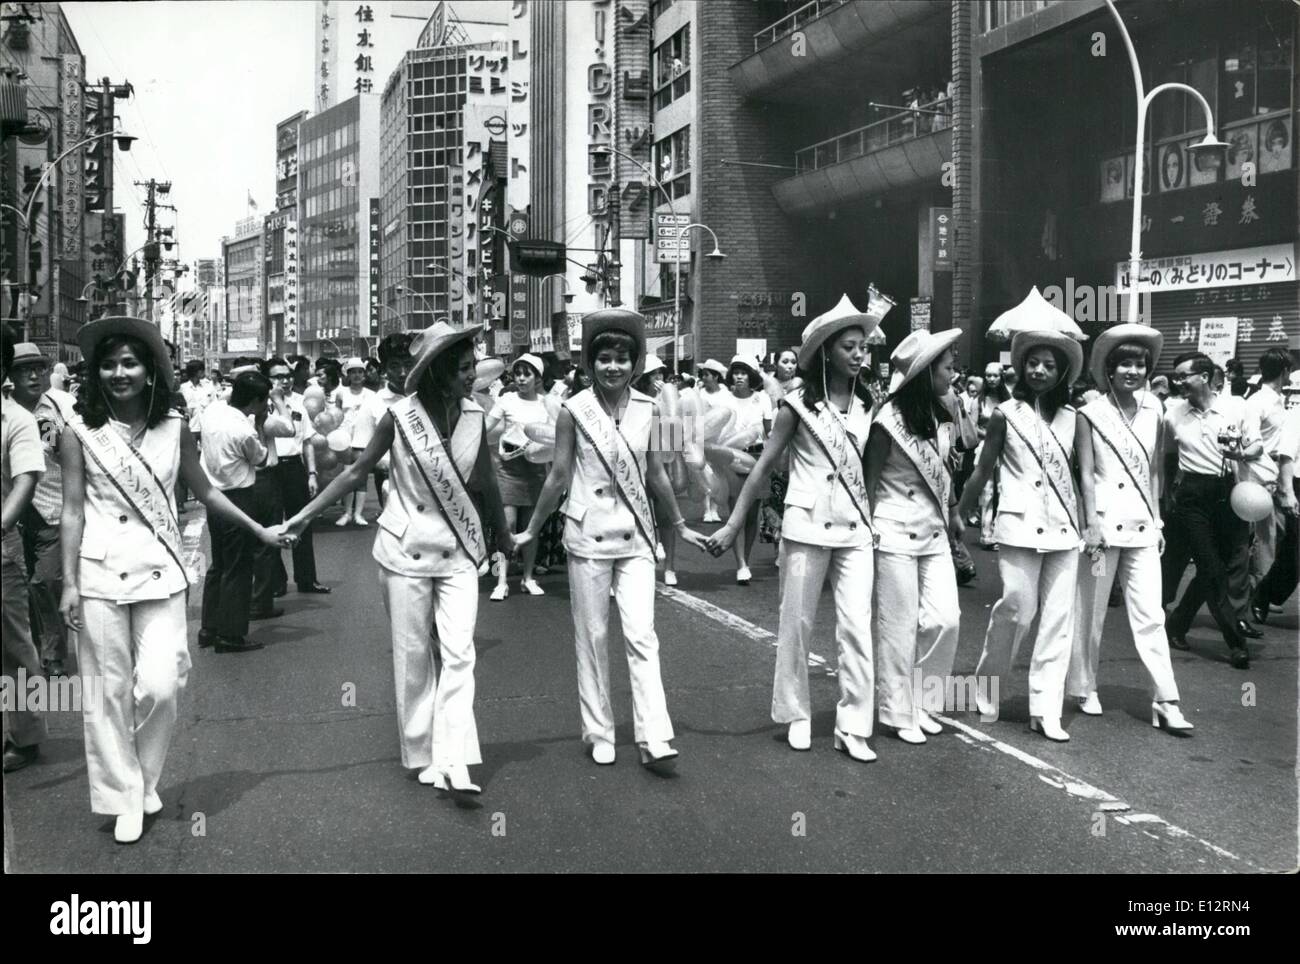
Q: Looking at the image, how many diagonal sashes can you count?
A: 7